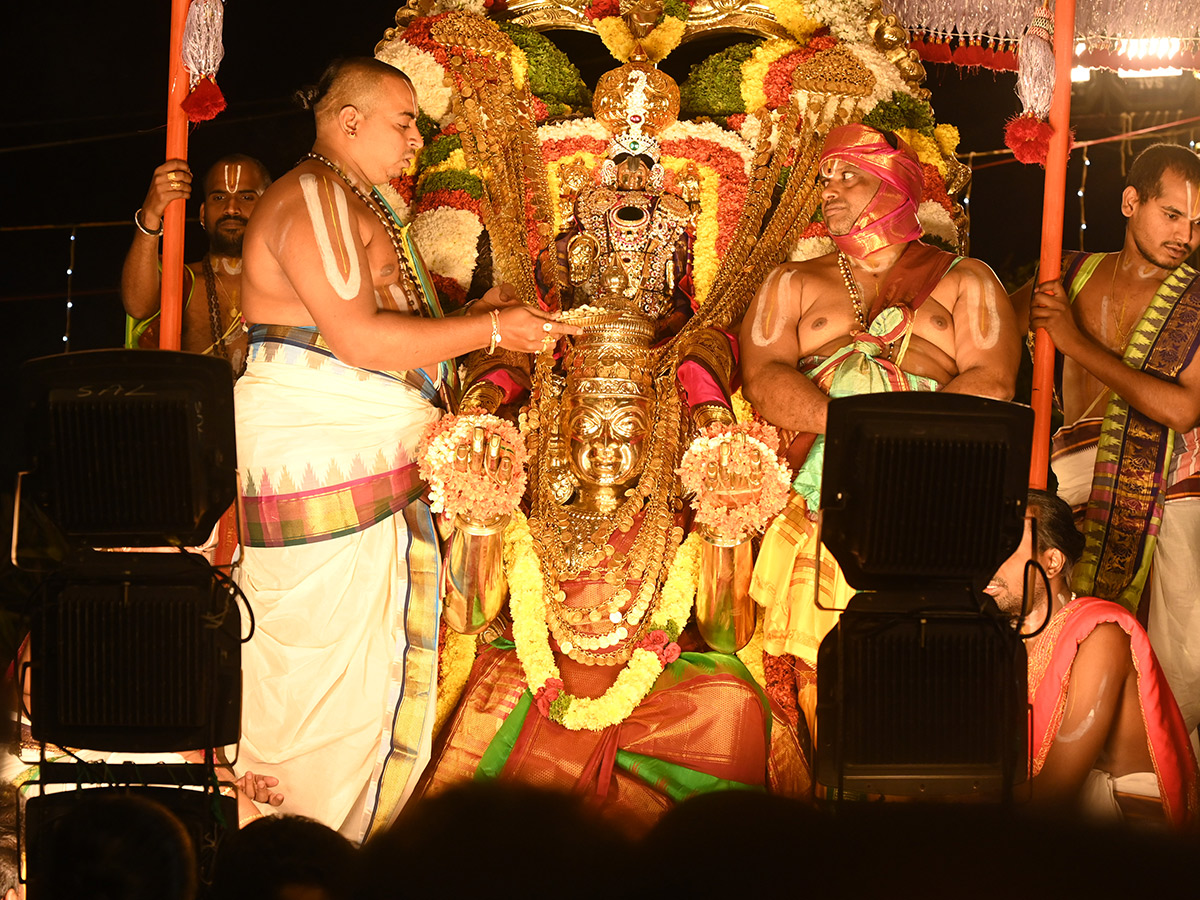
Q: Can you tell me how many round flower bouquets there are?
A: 2